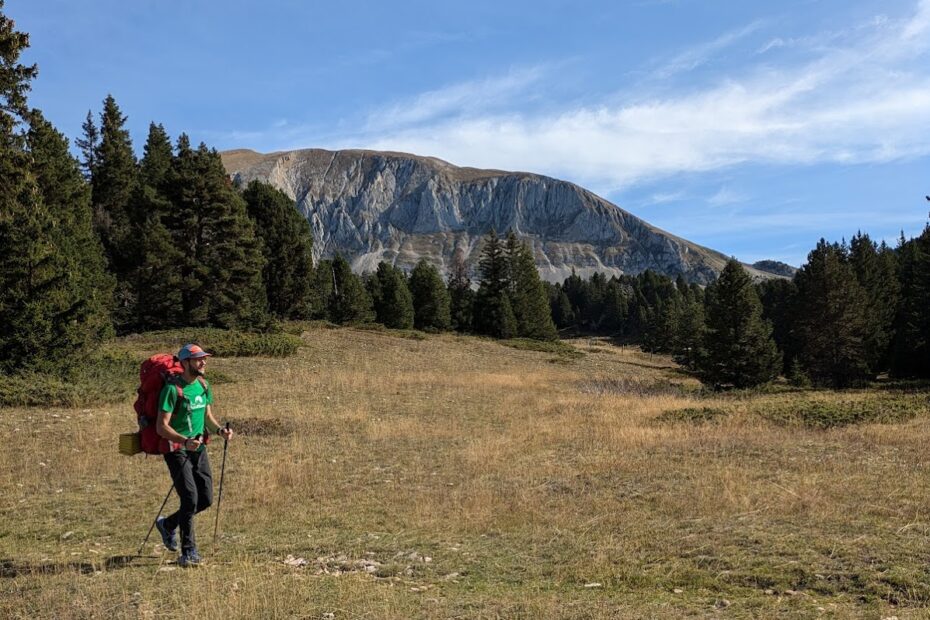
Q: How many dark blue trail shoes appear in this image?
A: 2